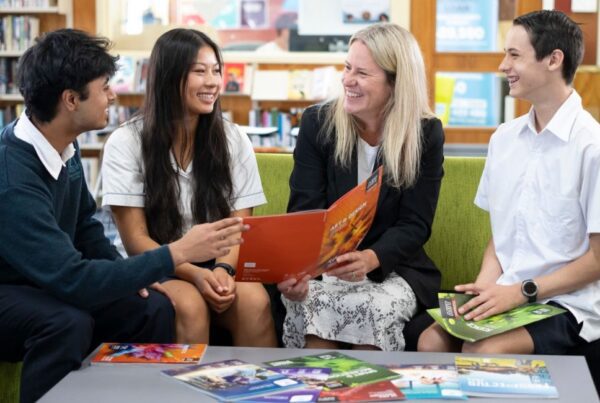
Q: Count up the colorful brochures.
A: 9